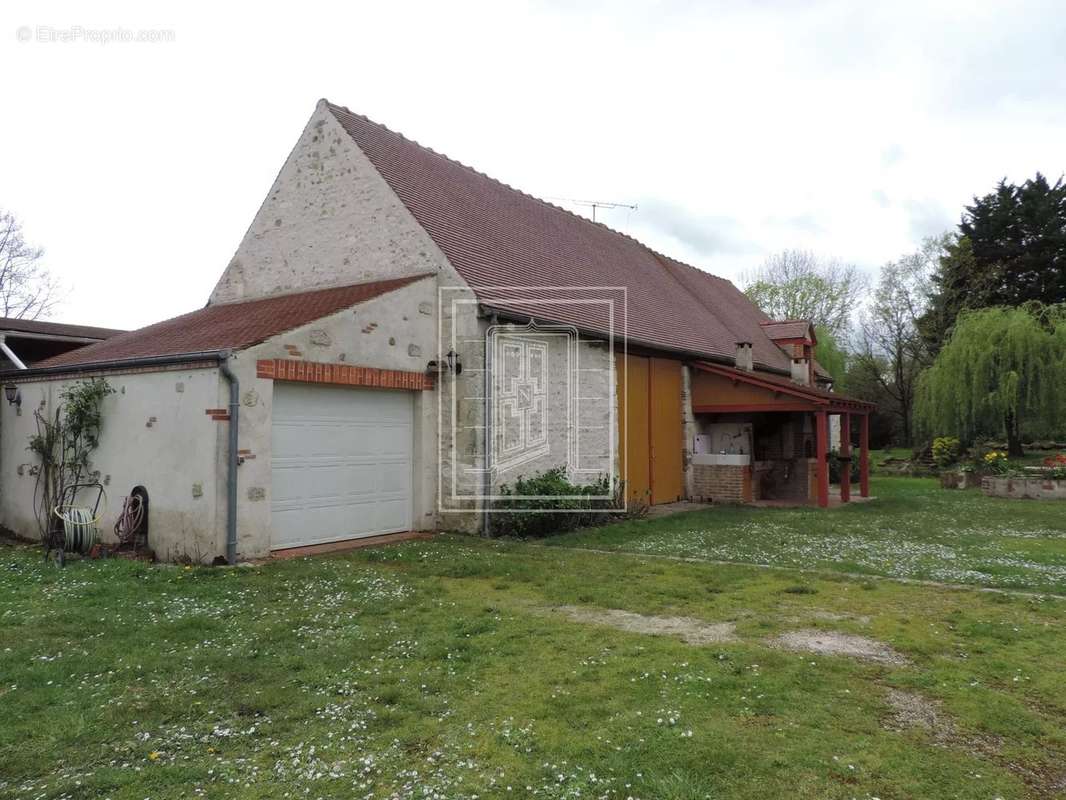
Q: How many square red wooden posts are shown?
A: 3